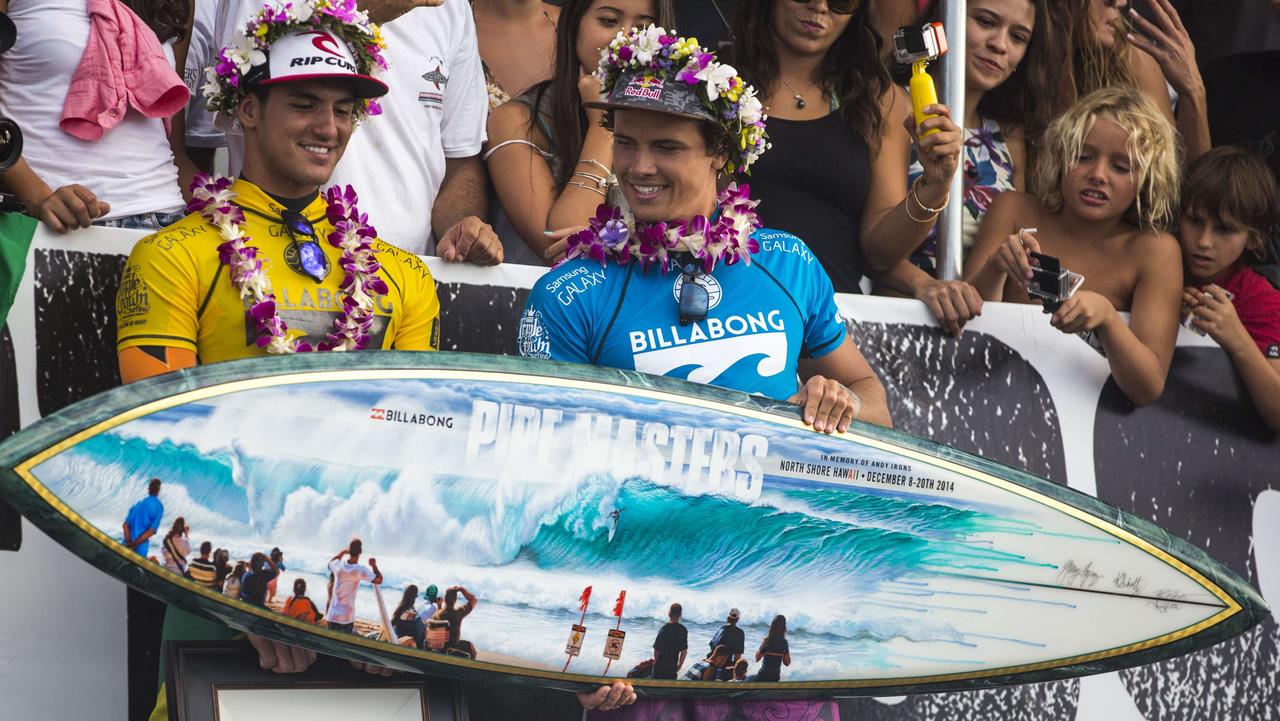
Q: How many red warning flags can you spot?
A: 2